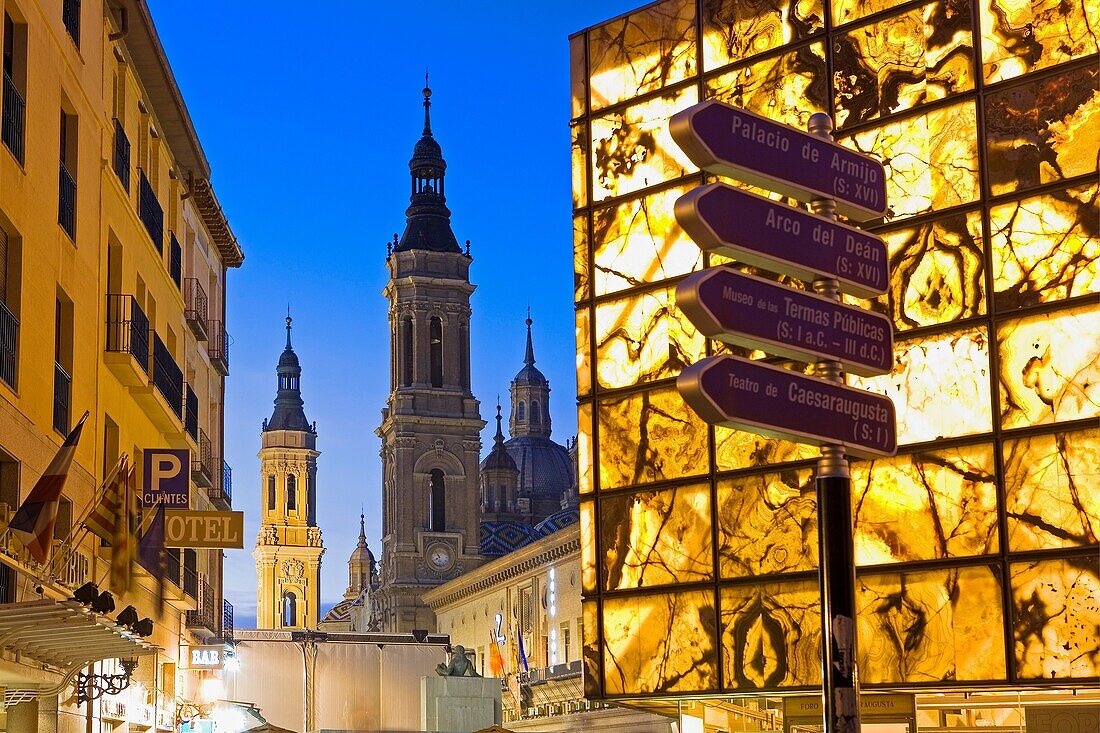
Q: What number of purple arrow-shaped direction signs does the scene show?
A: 4